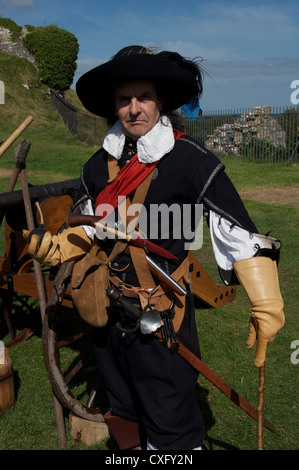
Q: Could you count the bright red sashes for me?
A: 1